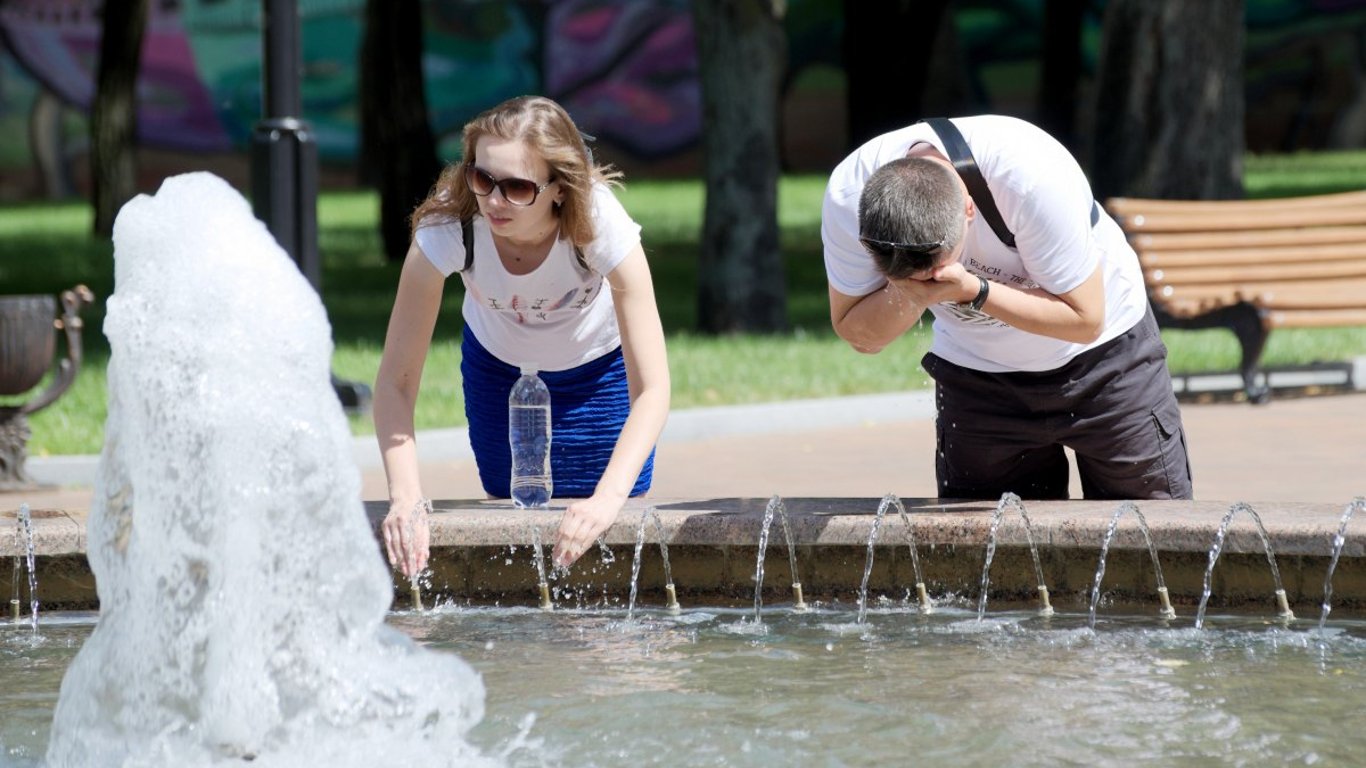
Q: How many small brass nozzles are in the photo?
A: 9